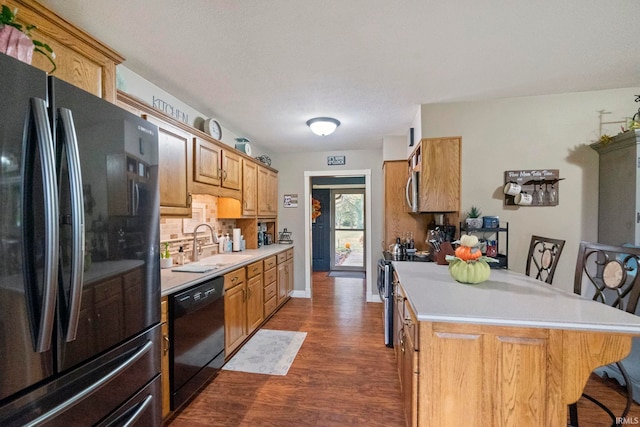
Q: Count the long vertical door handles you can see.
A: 2